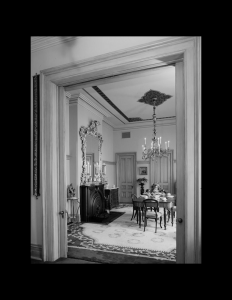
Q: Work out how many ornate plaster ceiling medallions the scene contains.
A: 1